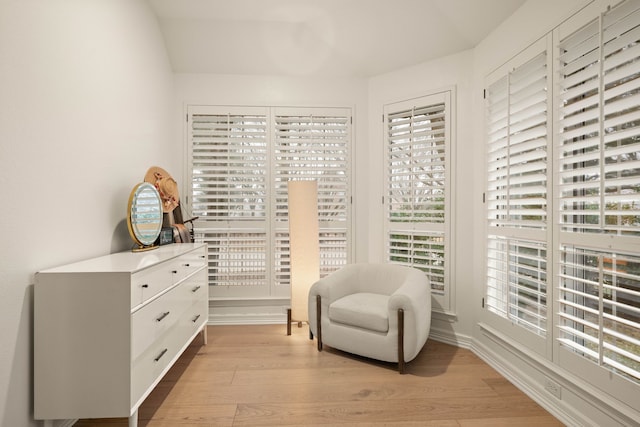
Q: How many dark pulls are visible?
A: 8